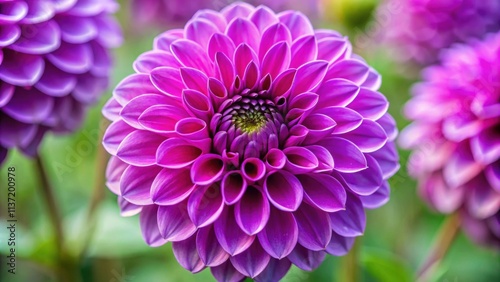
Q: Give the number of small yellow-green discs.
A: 1